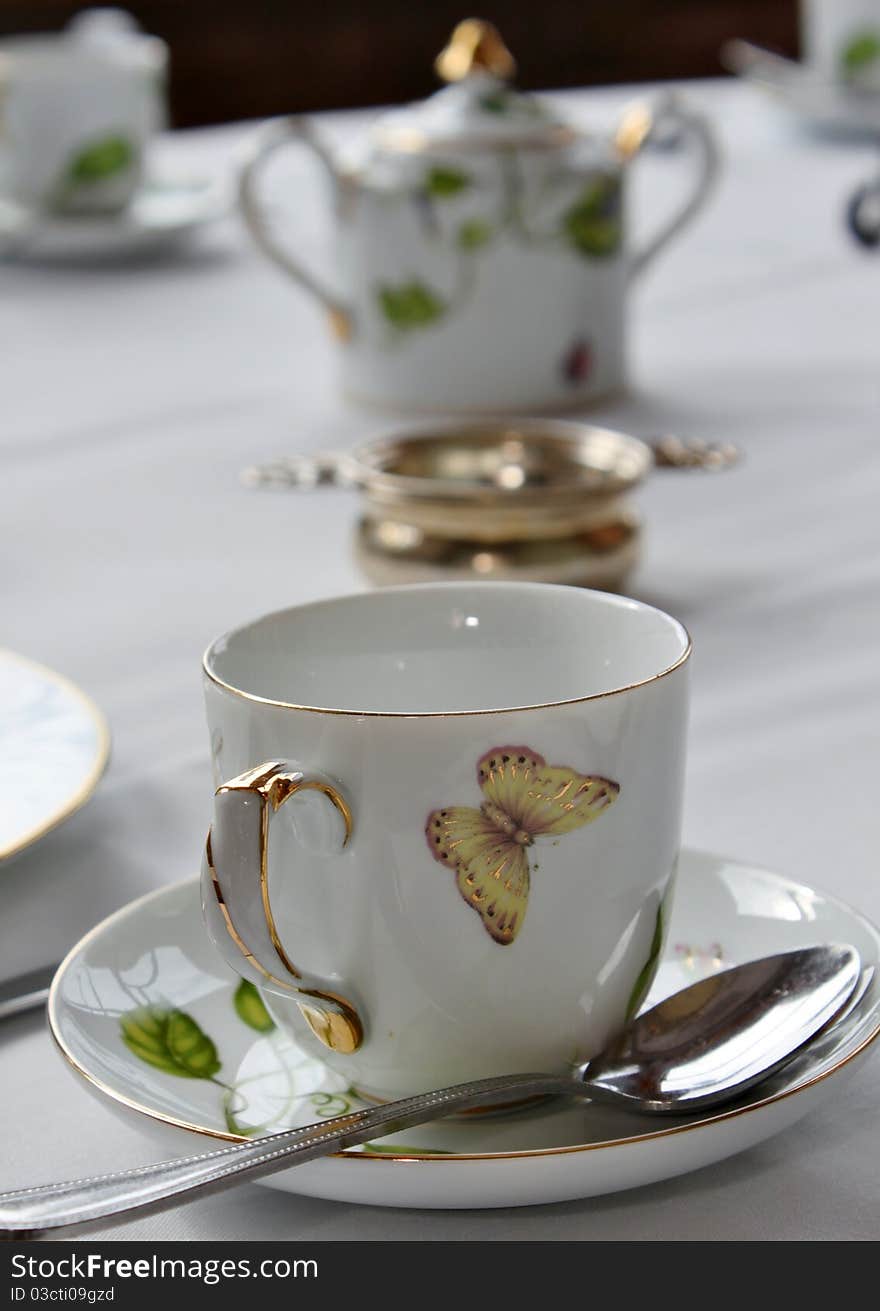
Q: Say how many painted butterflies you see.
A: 1